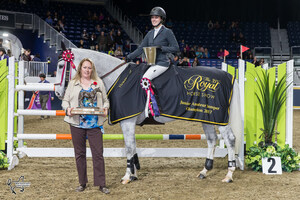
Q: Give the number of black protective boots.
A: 4